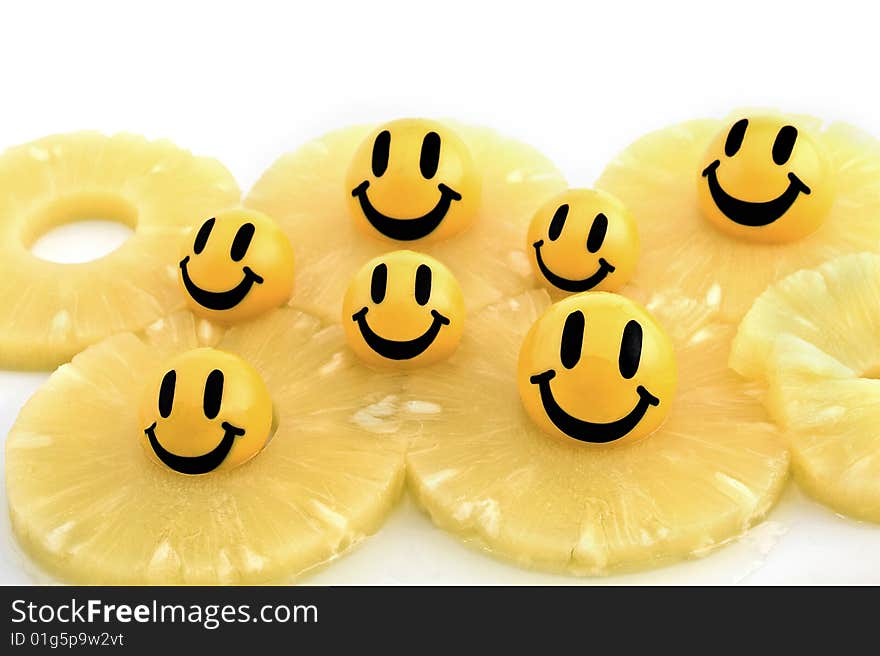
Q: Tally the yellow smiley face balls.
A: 7